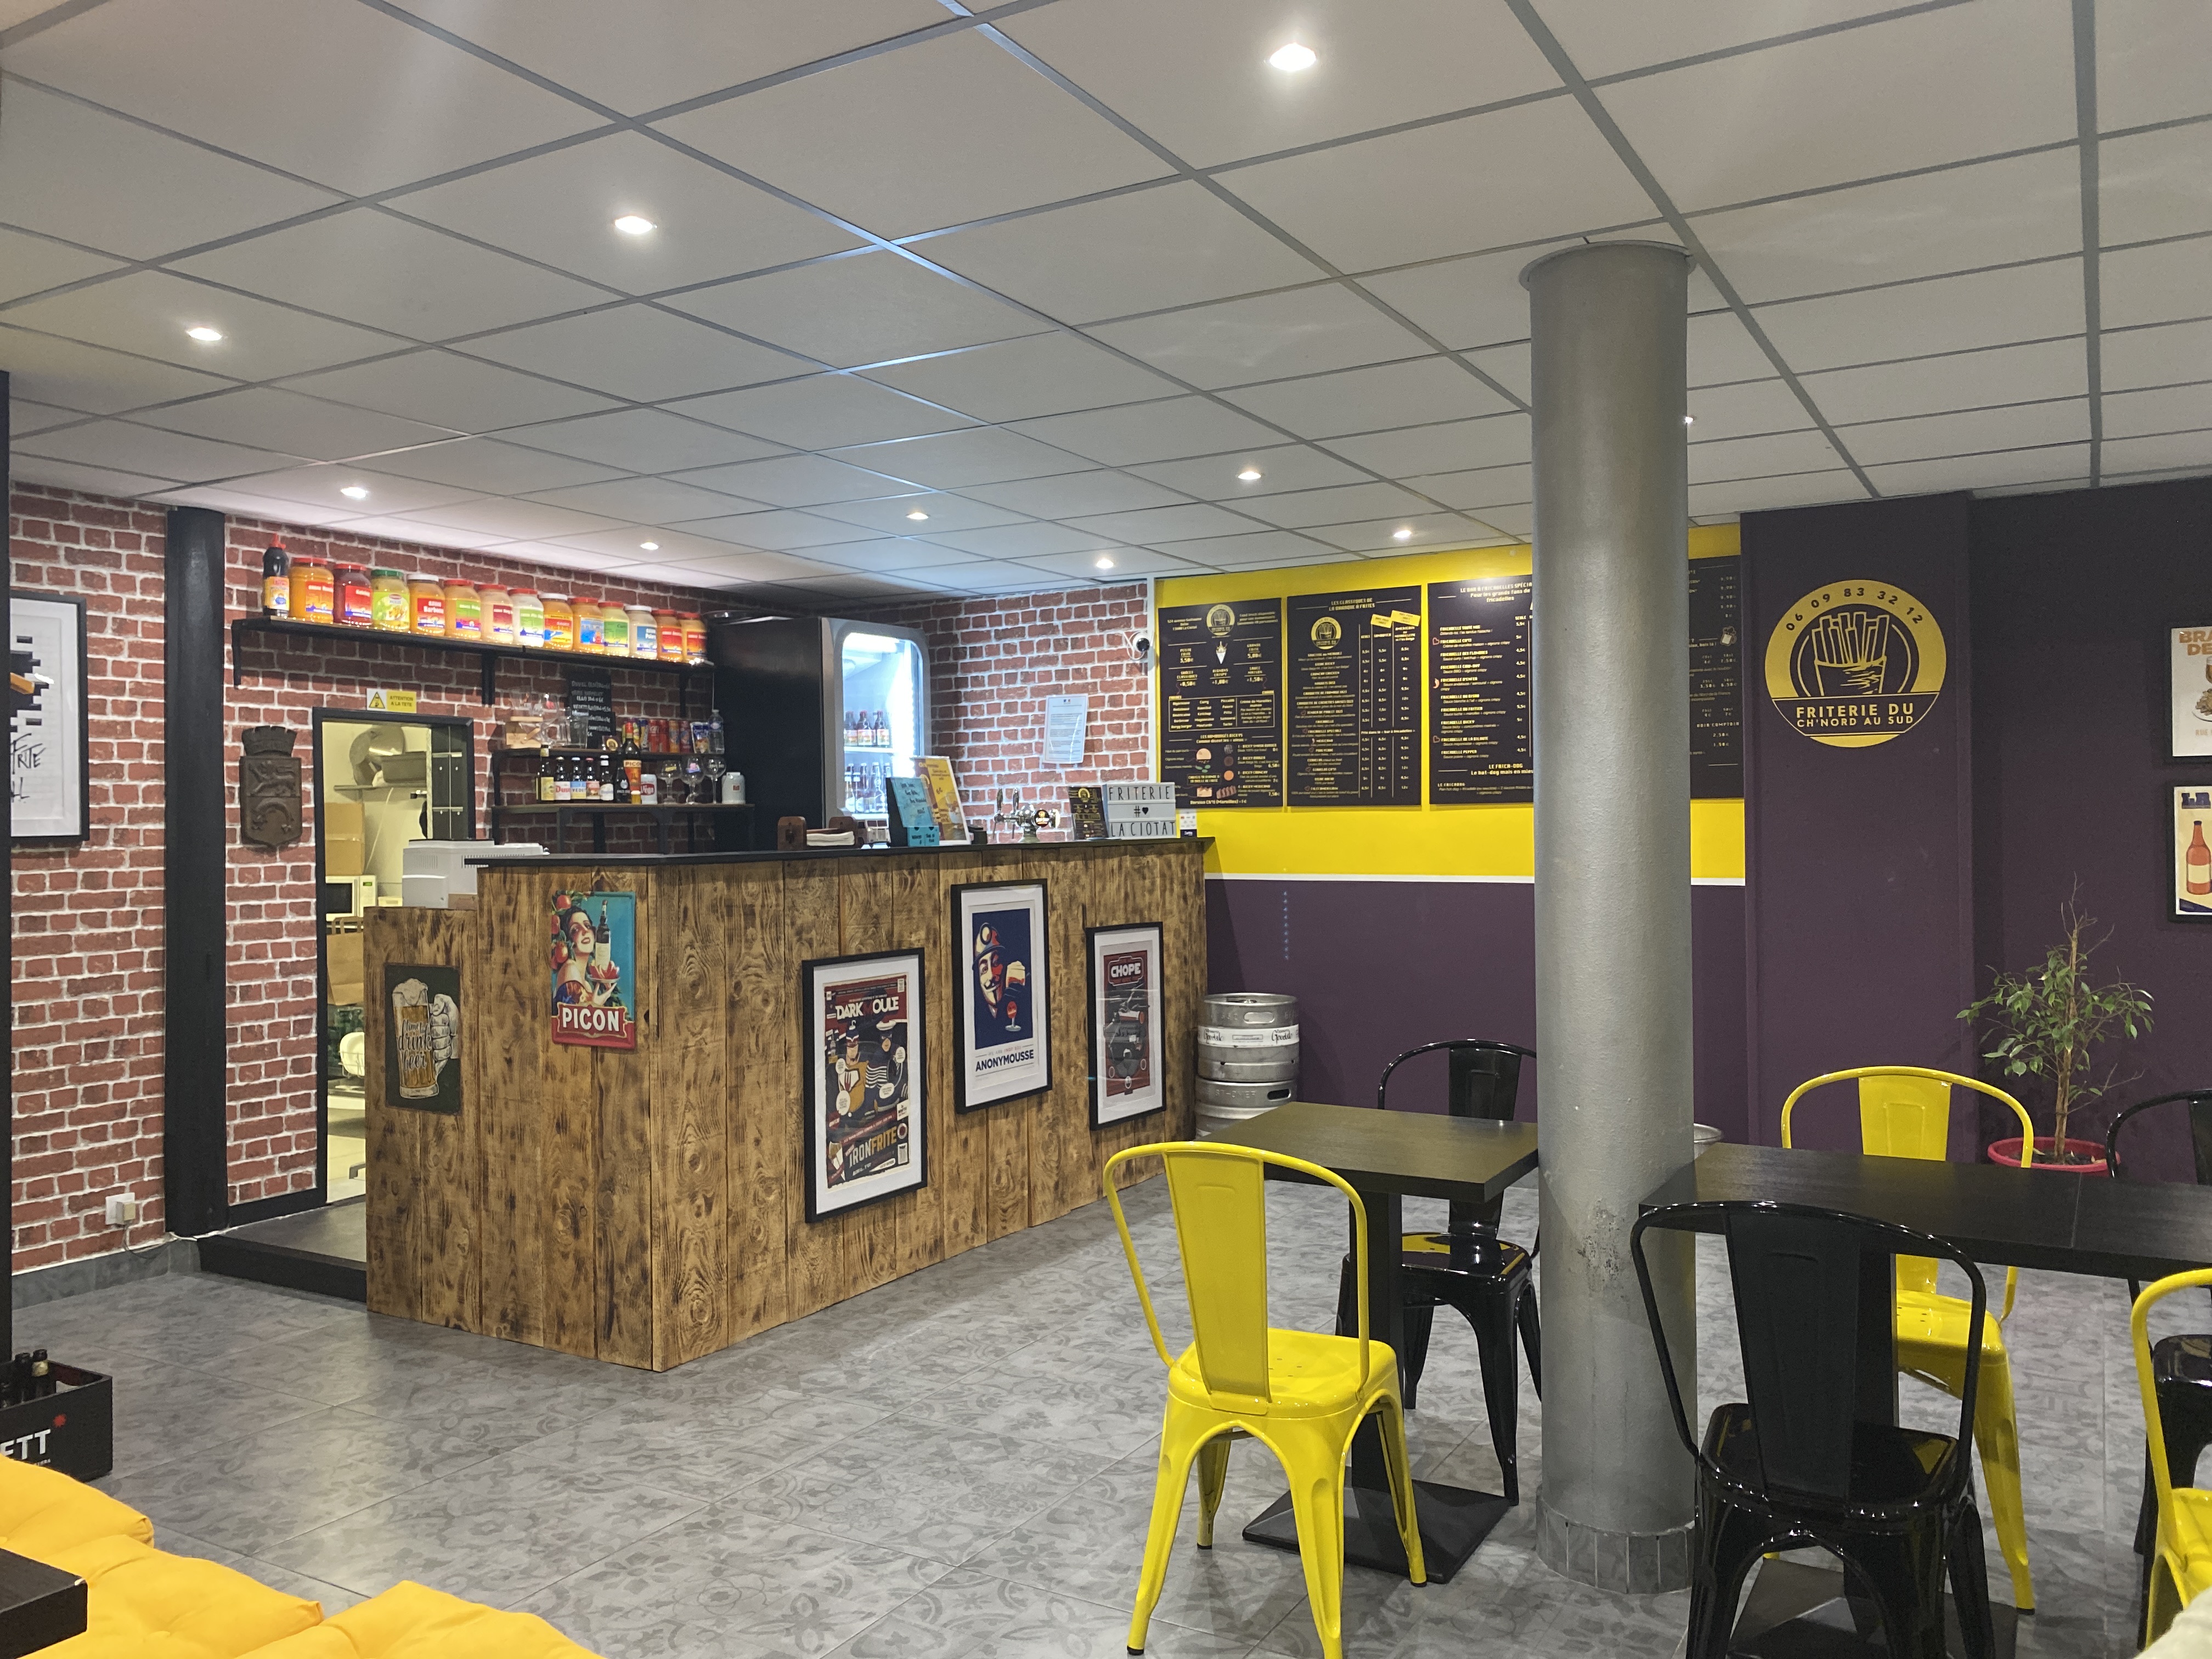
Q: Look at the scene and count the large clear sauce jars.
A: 13